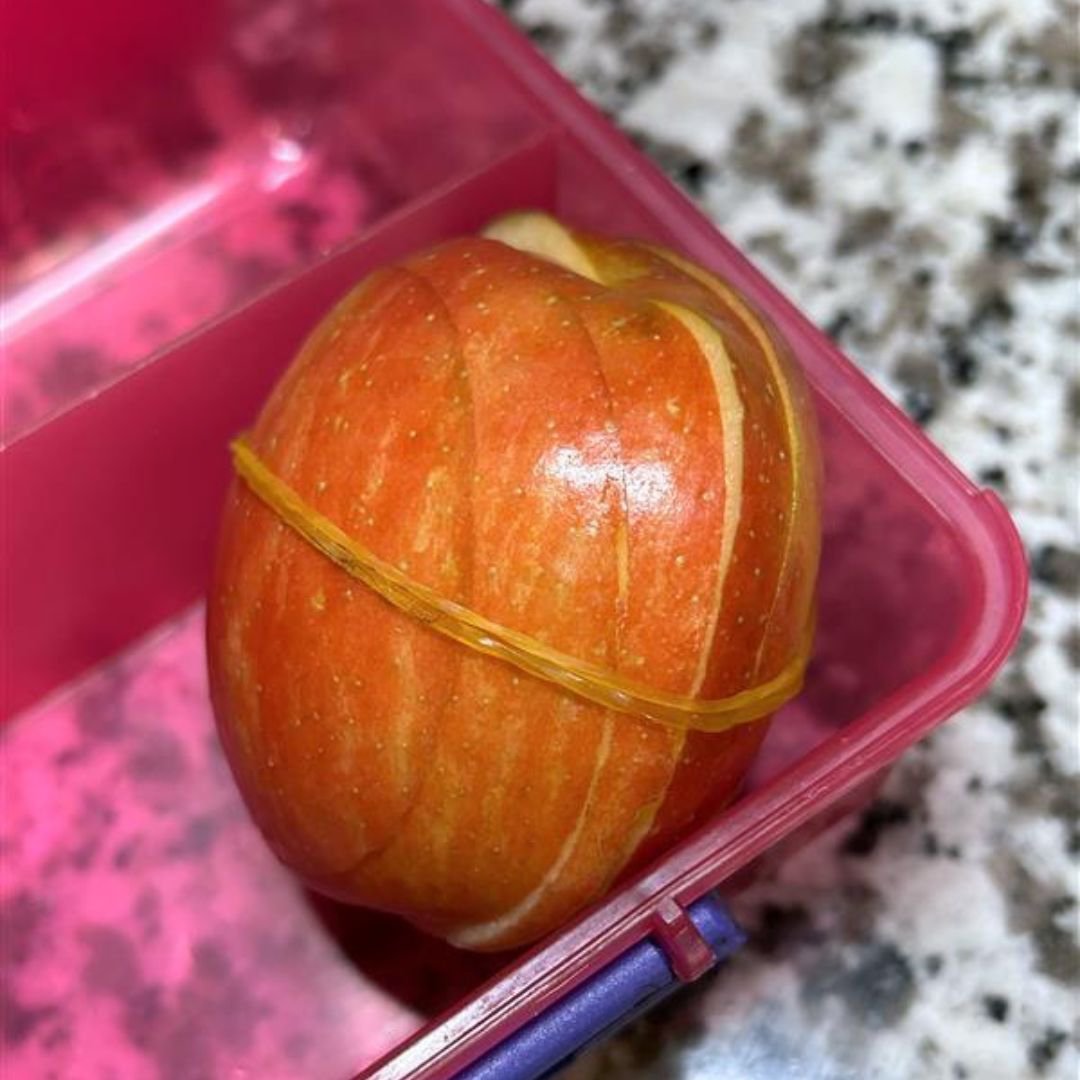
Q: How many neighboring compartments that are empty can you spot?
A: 1